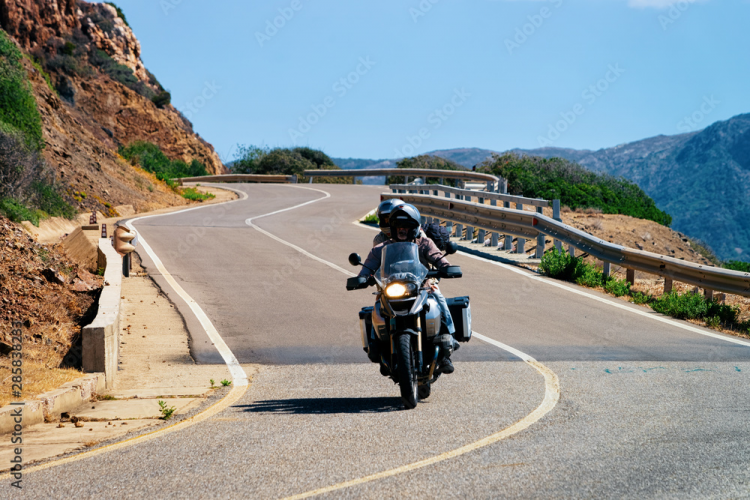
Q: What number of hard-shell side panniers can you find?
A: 2